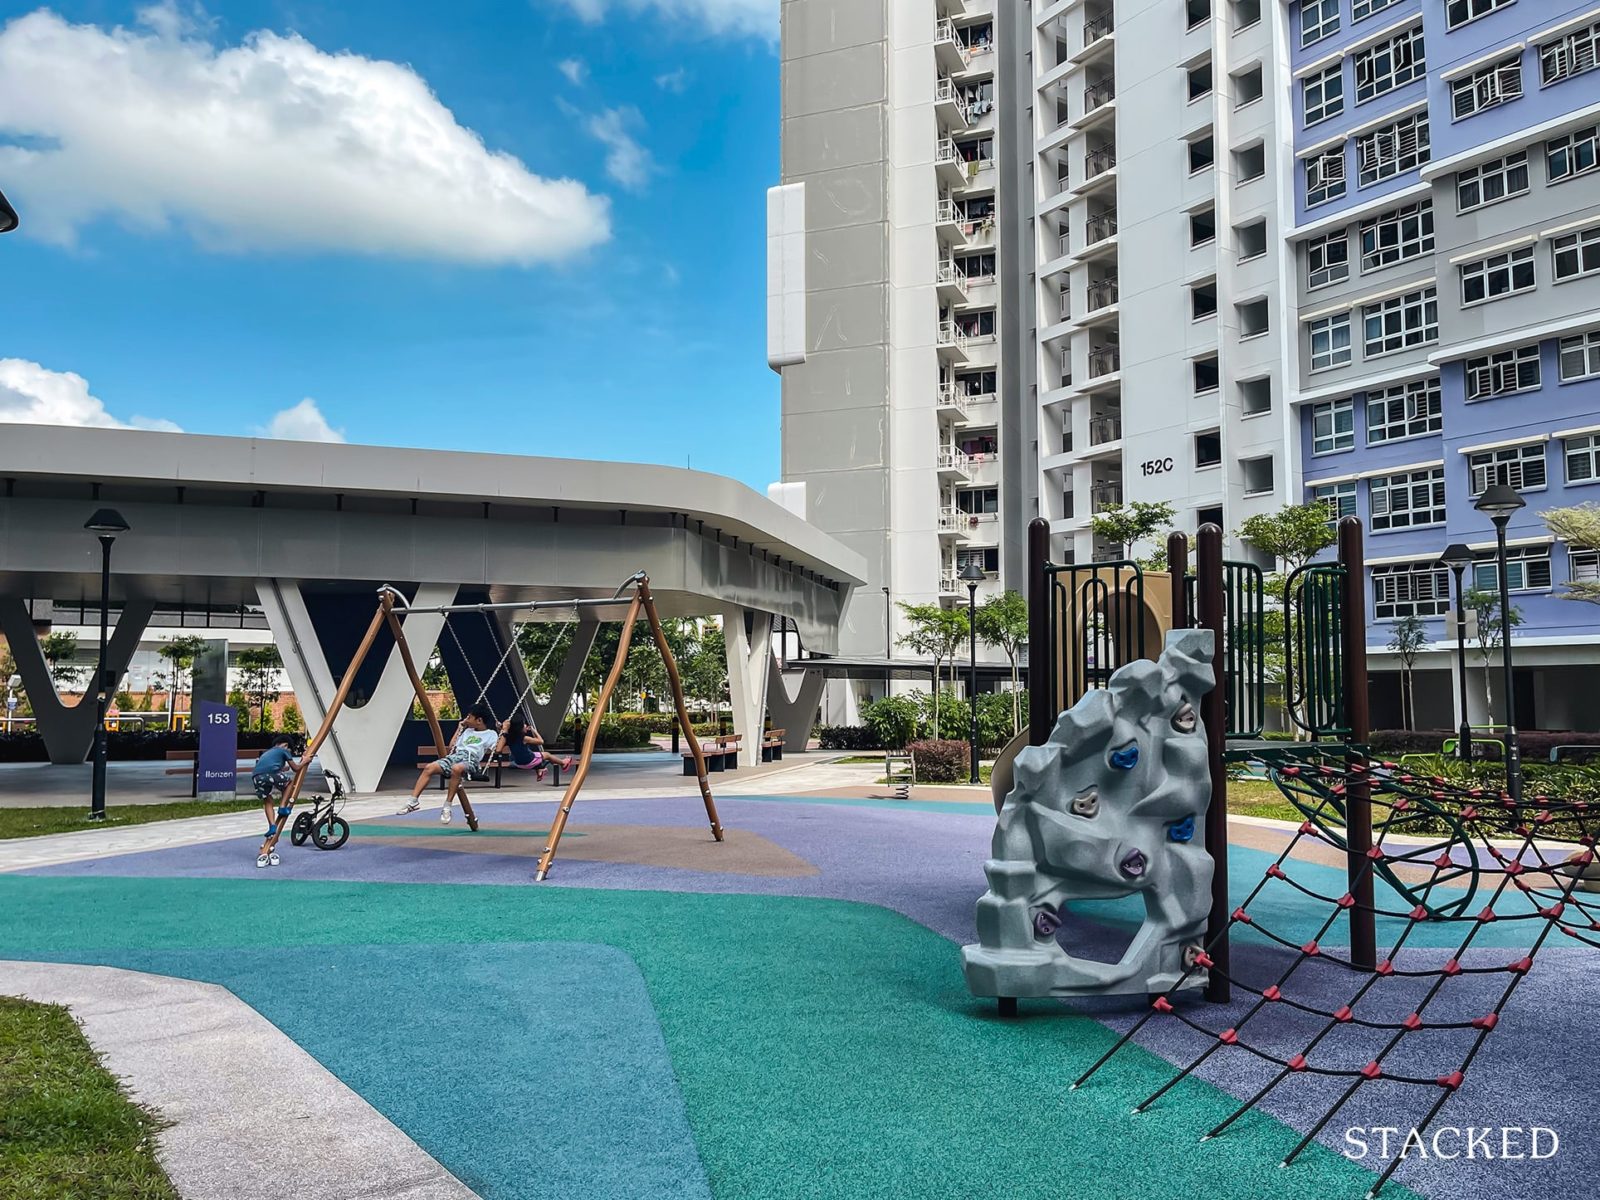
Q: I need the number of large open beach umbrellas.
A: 0